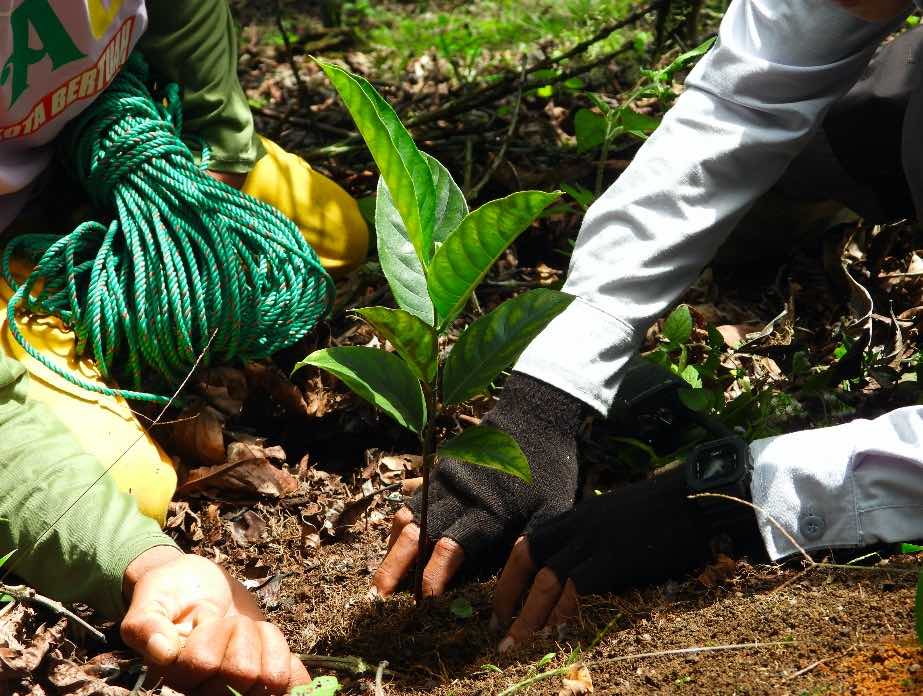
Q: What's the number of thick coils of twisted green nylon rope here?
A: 1